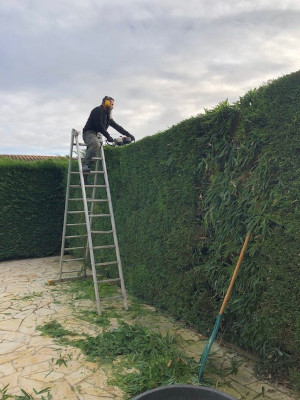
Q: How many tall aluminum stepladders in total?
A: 1